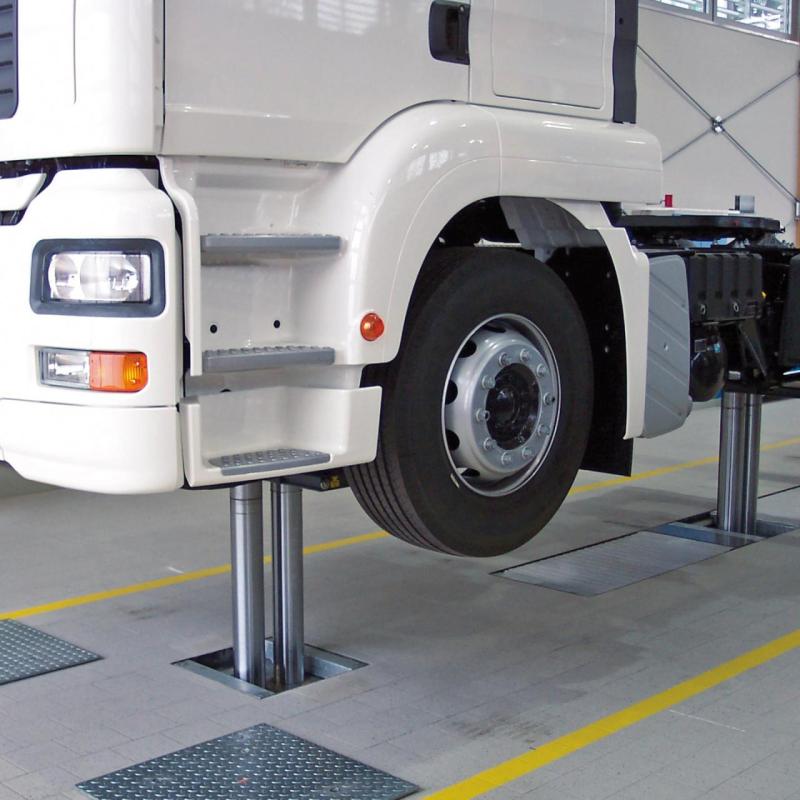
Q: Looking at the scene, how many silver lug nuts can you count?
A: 10